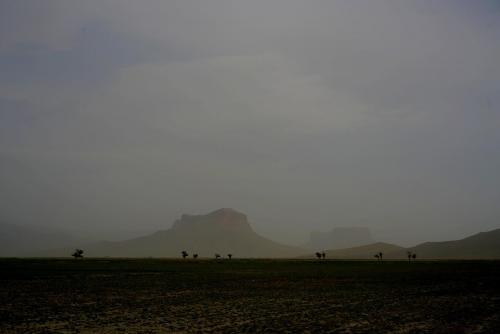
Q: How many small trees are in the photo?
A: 11